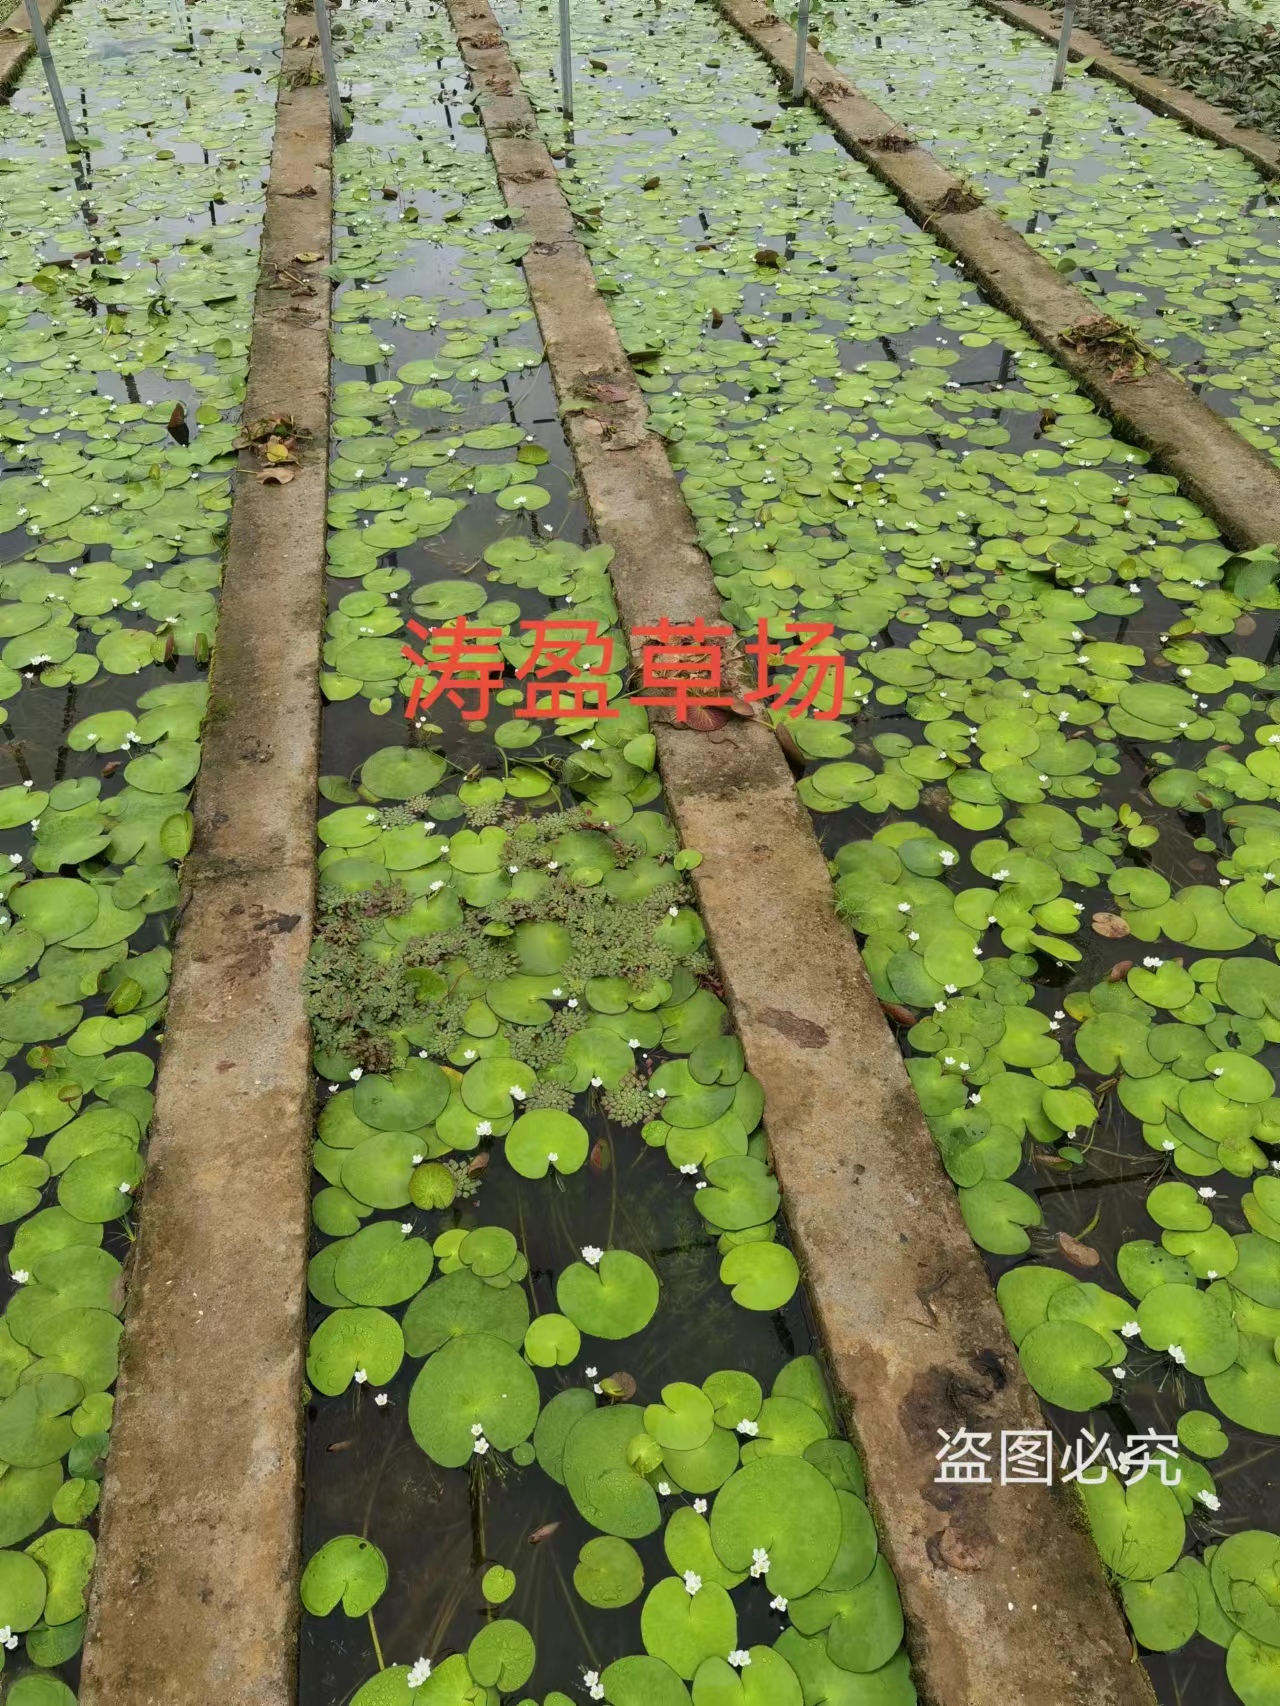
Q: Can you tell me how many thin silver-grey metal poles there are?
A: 5